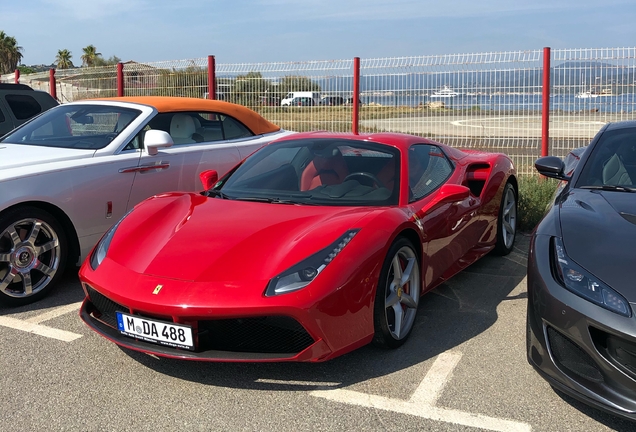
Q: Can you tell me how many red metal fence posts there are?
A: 6